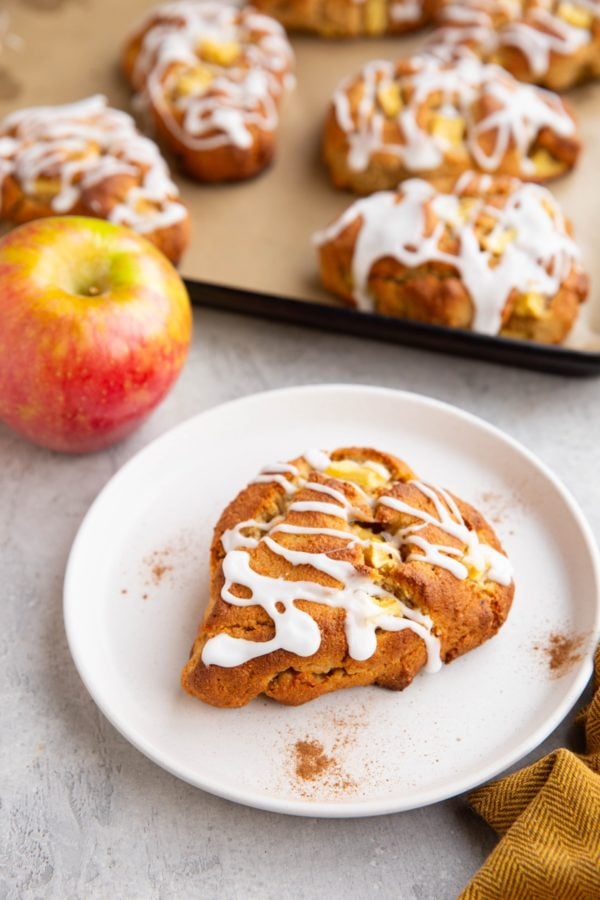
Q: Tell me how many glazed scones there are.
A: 7